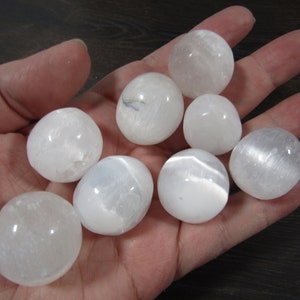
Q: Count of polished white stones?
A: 8